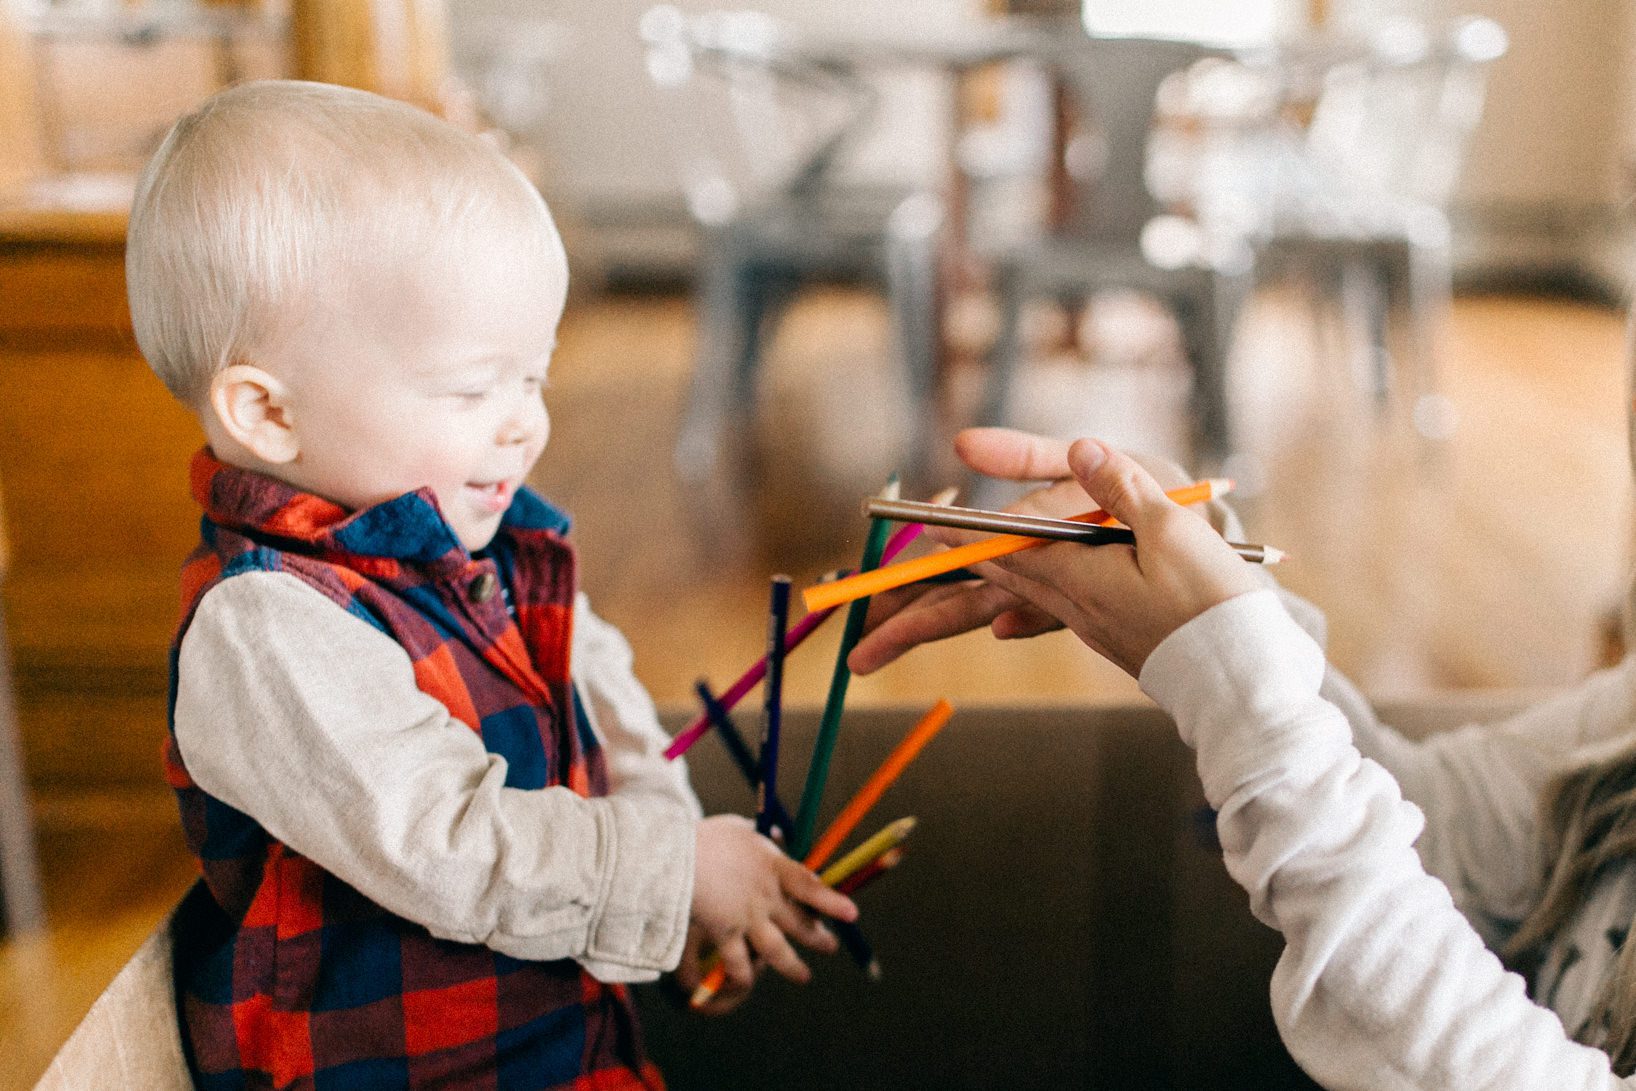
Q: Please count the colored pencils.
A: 10